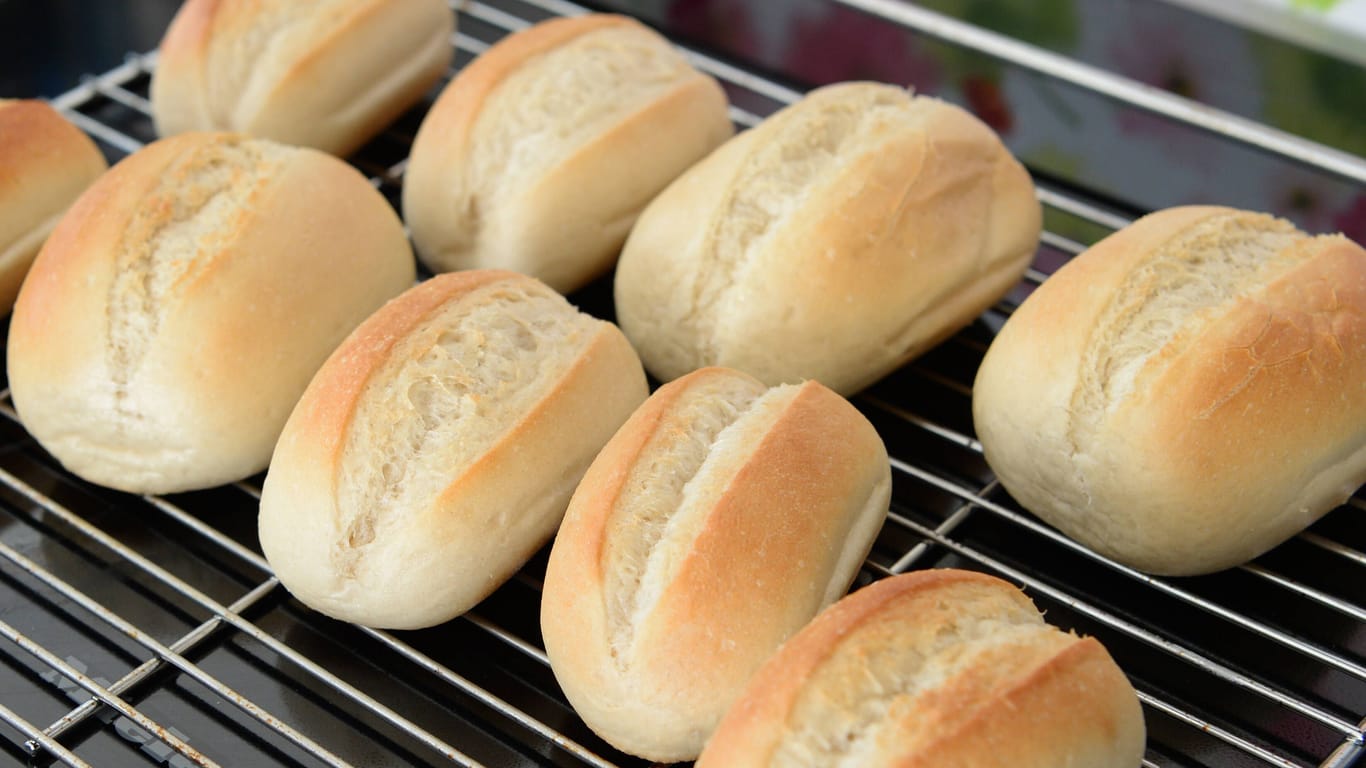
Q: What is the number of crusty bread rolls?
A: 9